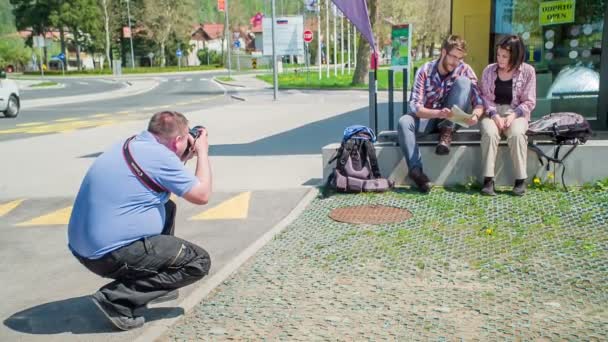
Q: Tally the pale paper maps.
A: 1